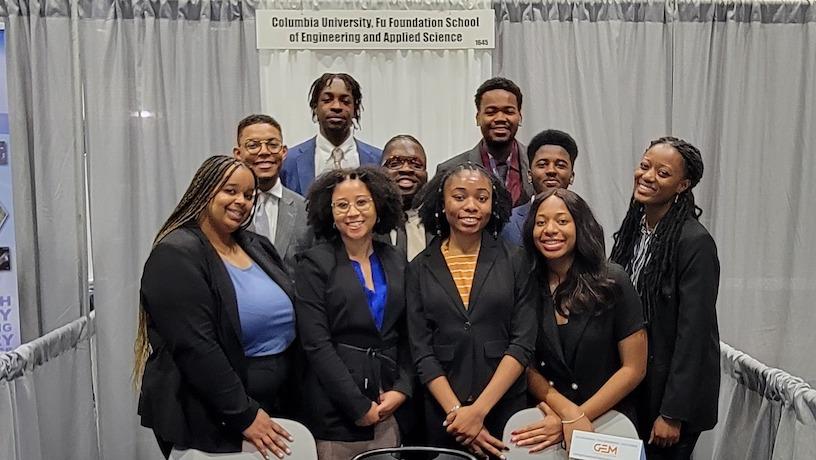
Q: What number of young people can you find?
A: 10